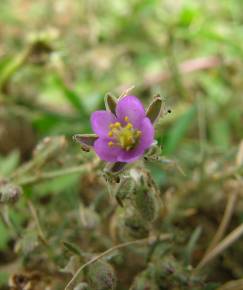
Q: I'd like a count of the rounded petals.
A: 5